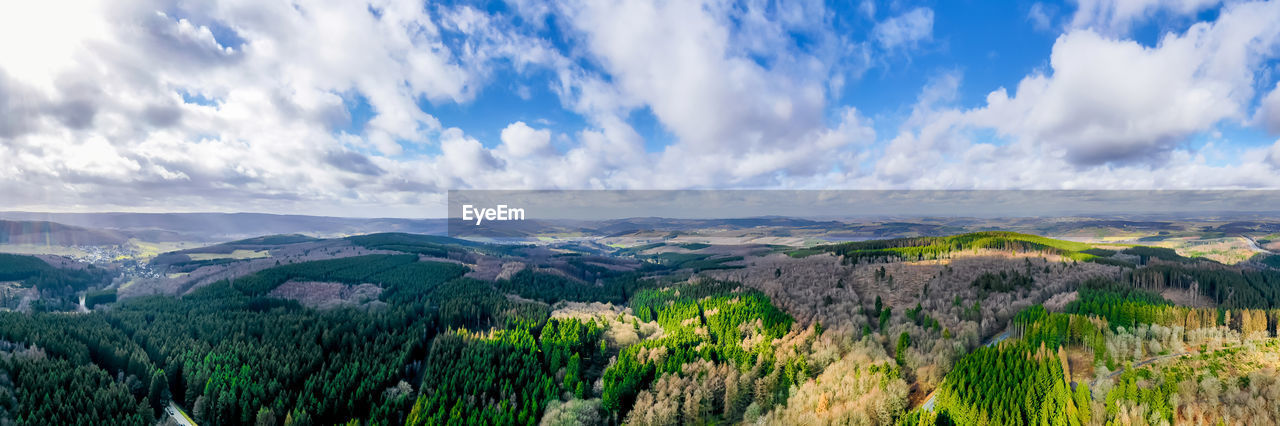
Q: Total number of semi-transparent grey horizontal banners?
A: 1